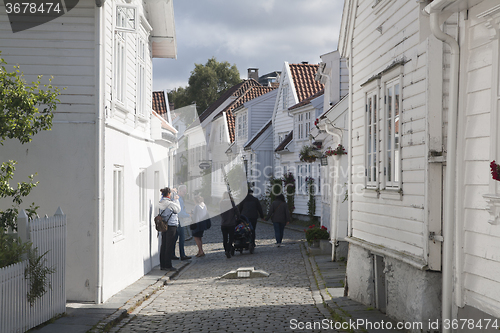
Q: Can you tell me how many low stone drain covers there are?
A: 1